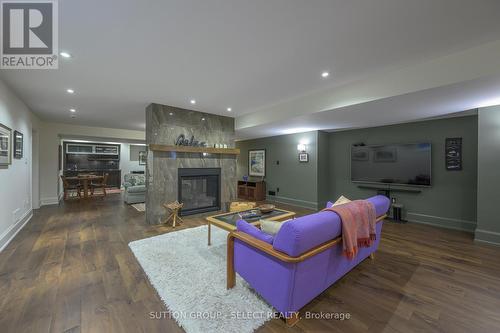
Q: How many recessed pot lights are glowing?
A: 6